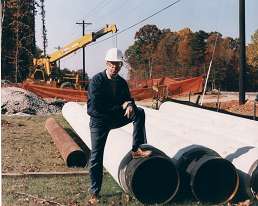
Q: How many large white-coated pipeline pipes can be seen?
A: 3